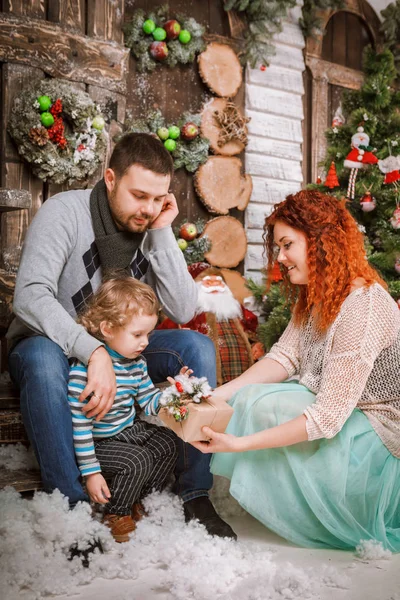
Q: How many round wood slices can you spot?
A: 5